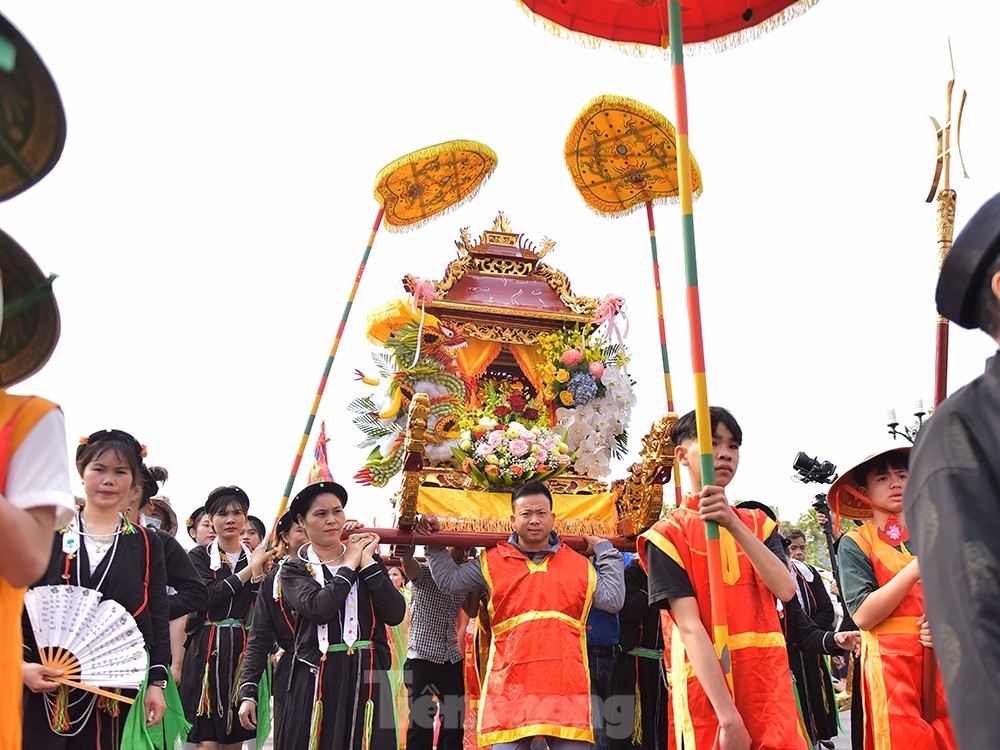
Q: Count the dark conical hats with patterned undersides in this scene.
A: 2